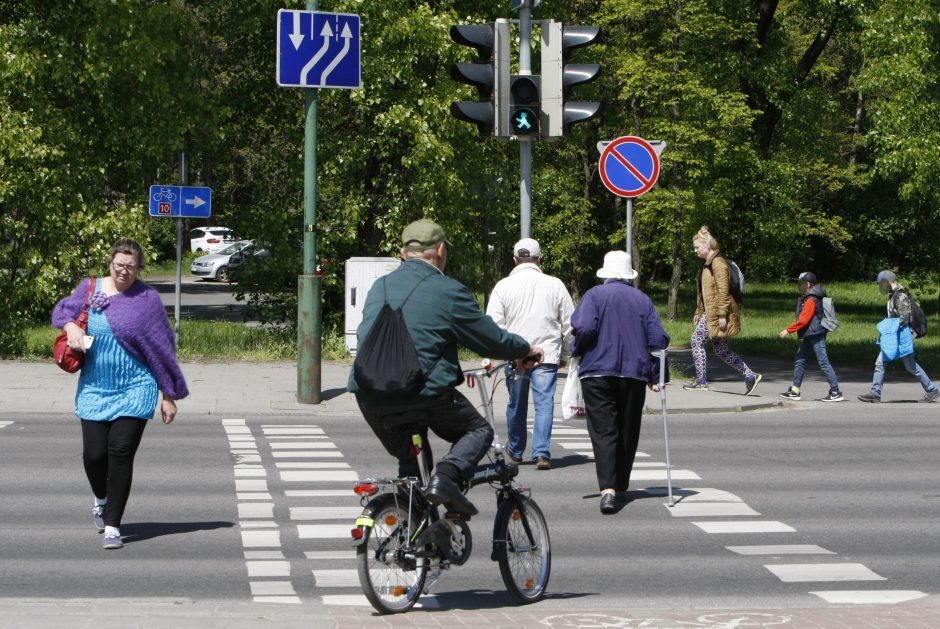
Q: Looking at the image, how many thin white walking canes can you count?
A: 1